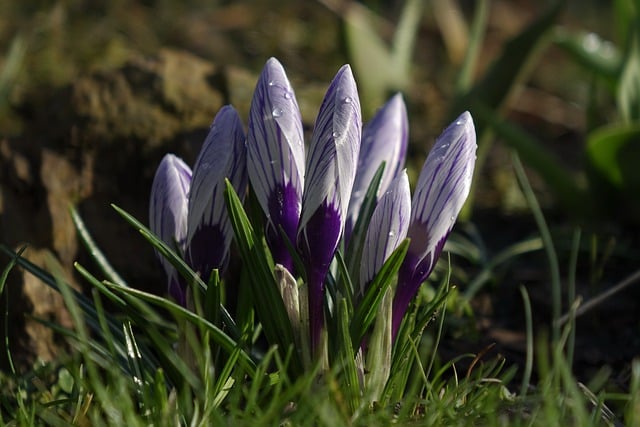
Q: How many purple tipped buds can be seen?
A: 7